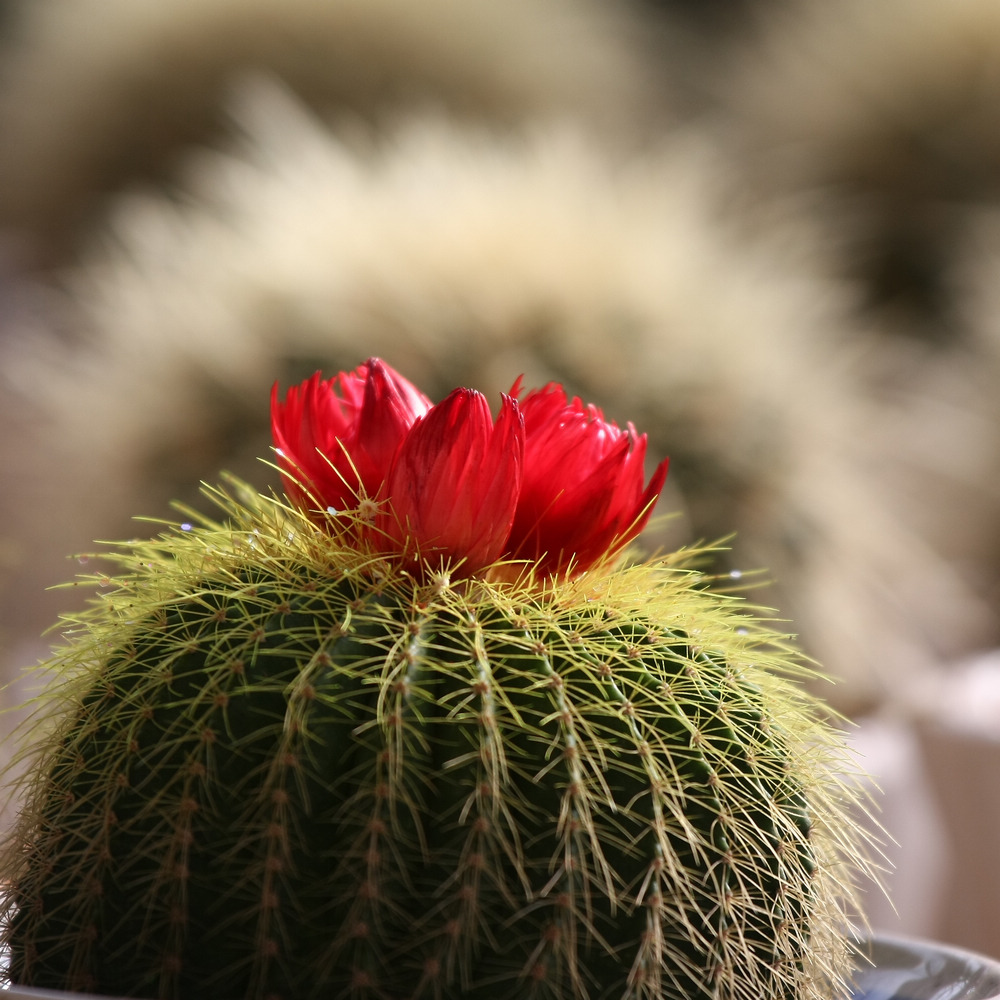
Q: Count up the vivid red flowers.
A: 3